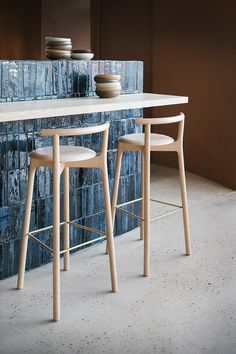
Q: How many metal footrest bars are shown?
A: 8